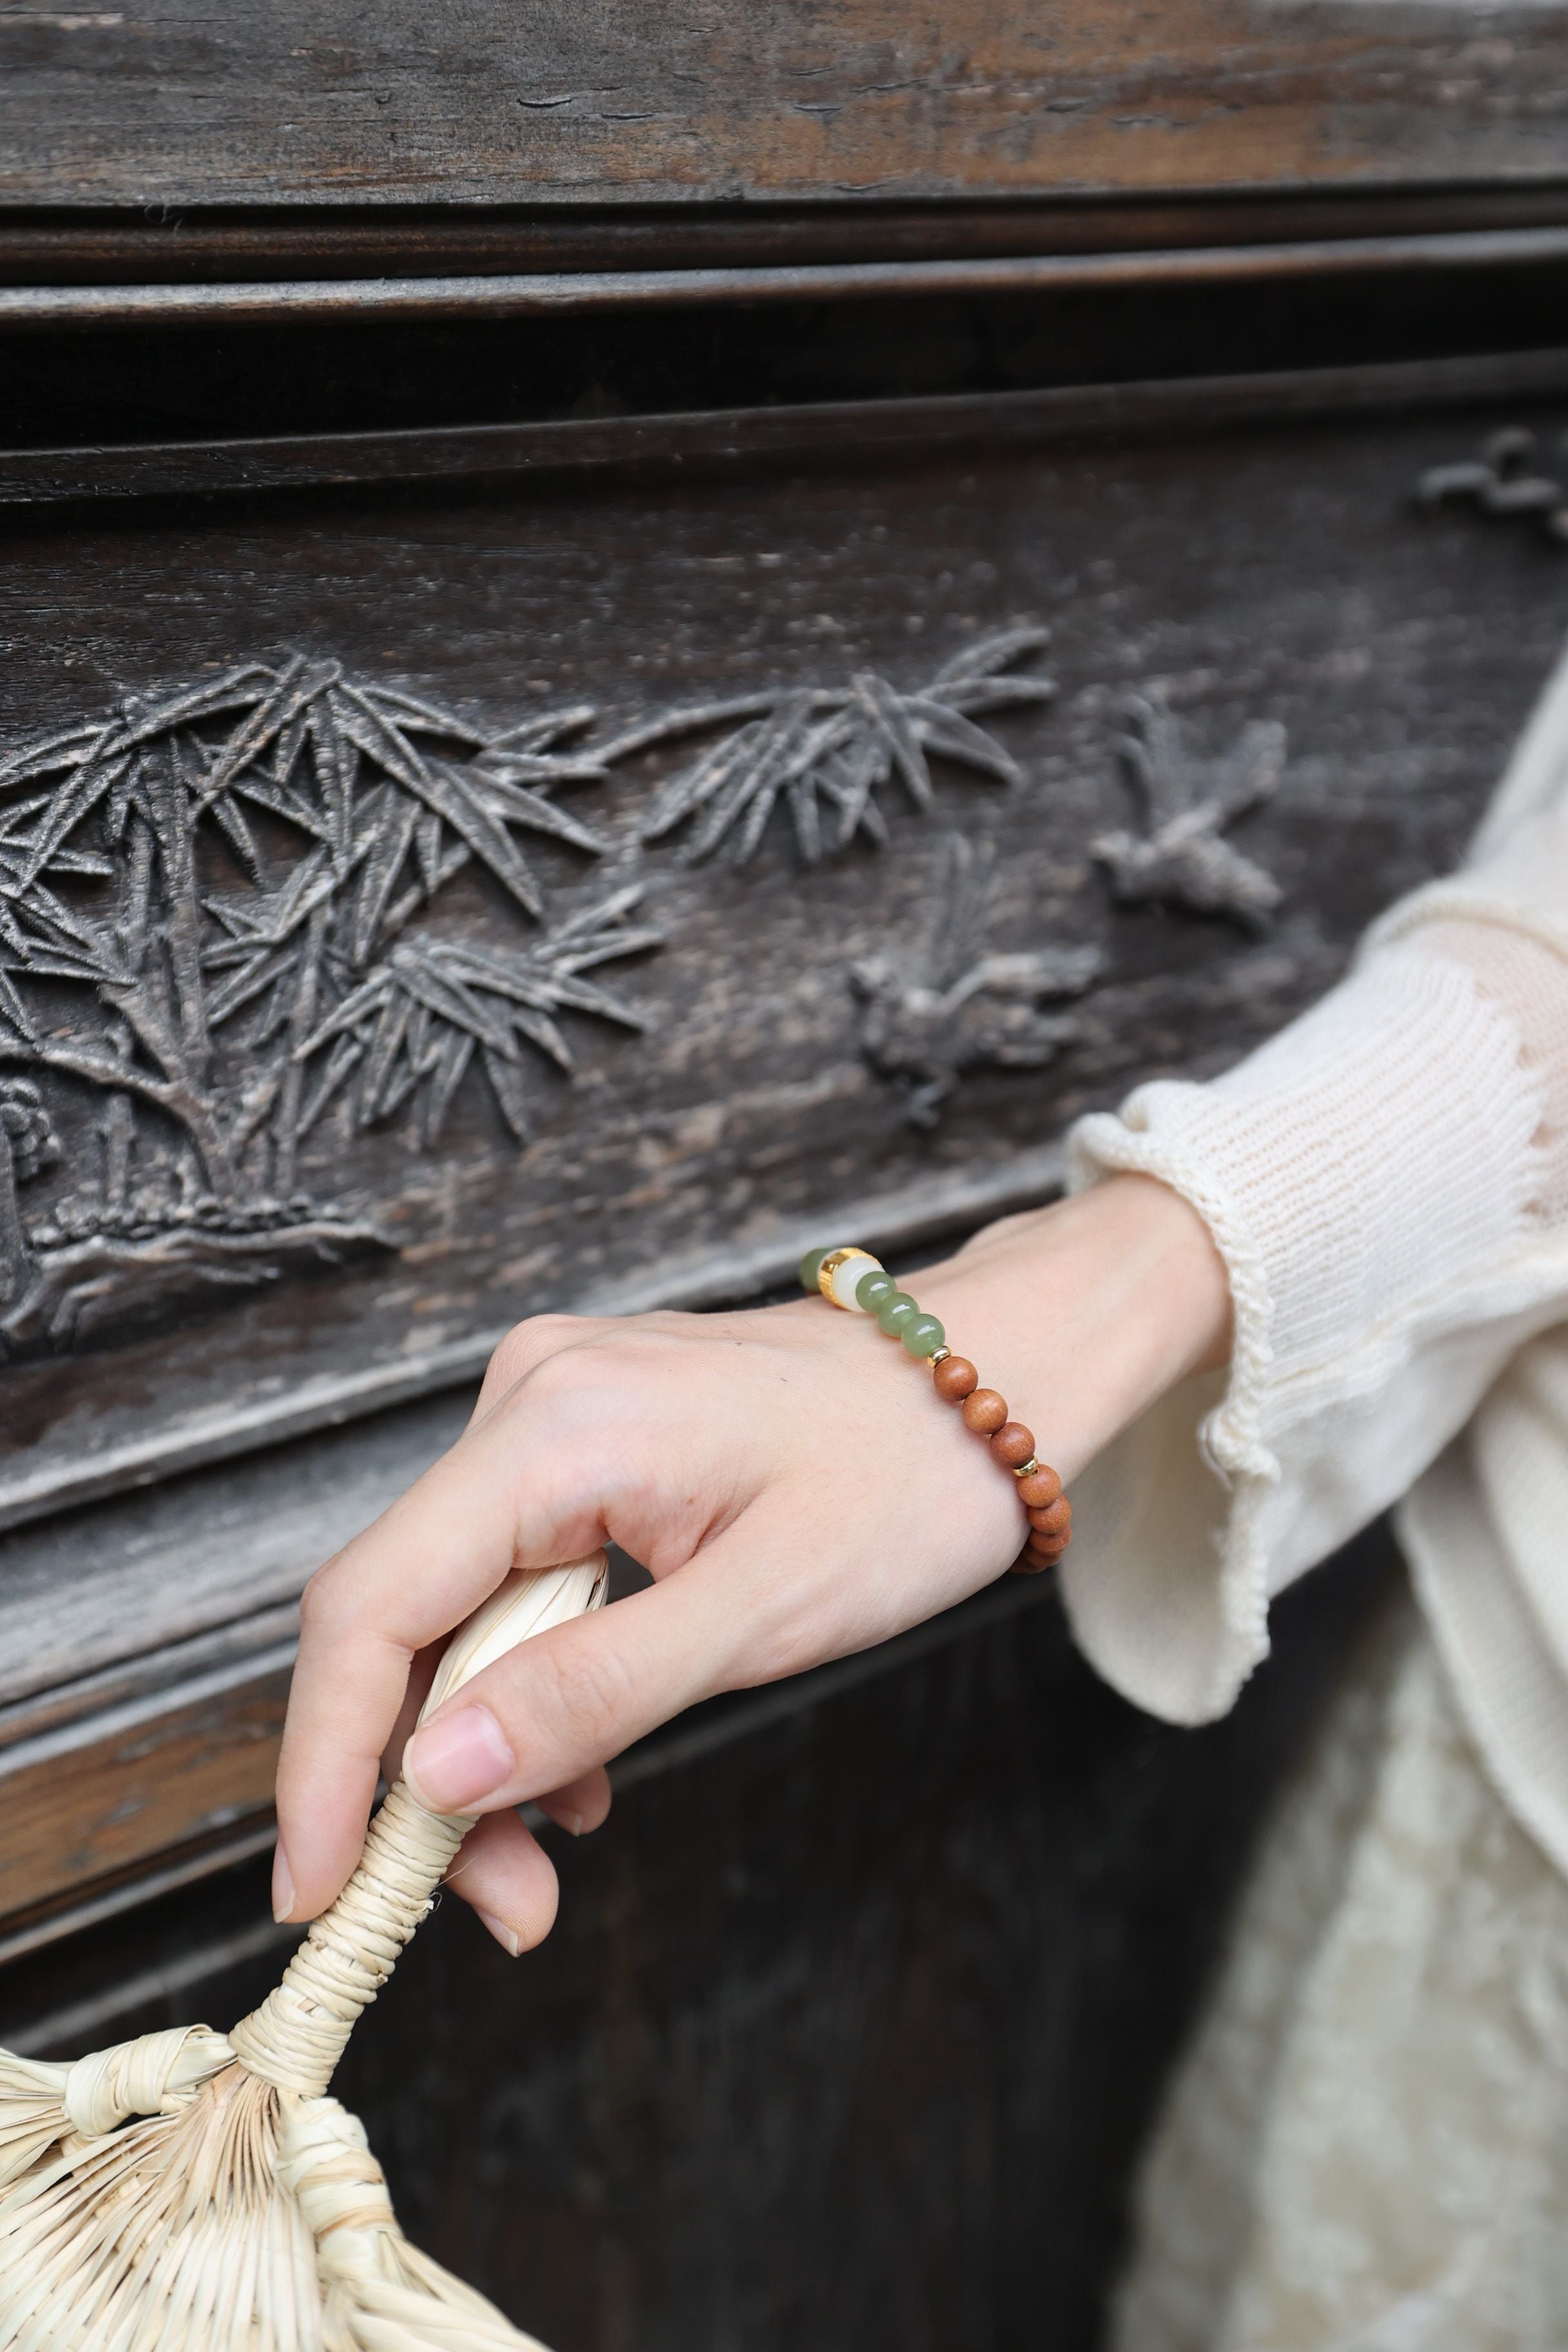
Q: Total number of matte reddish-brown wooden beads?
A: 8